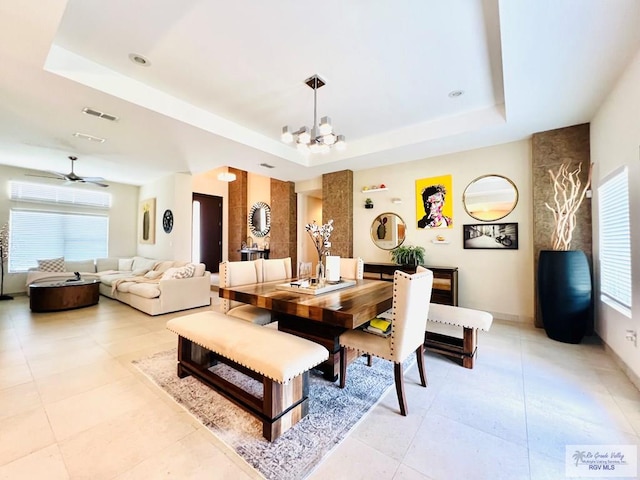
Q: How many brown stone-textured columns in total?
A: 4